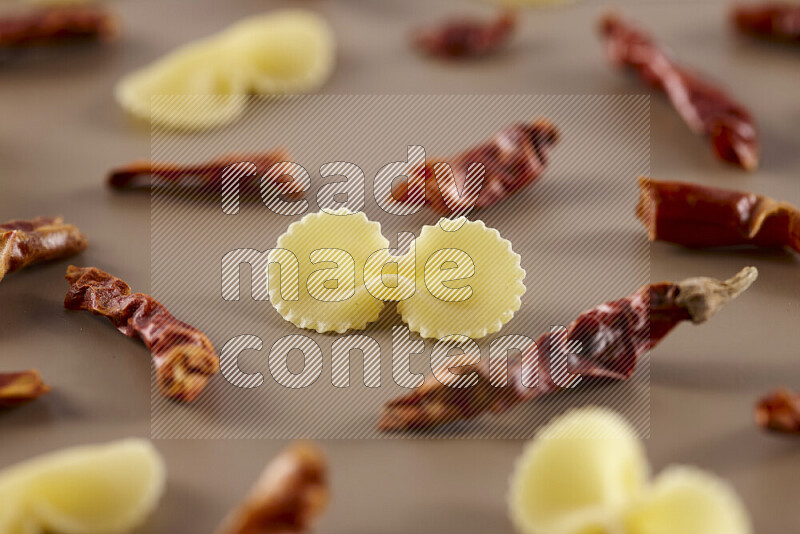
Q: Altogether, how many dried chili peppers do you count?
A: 13